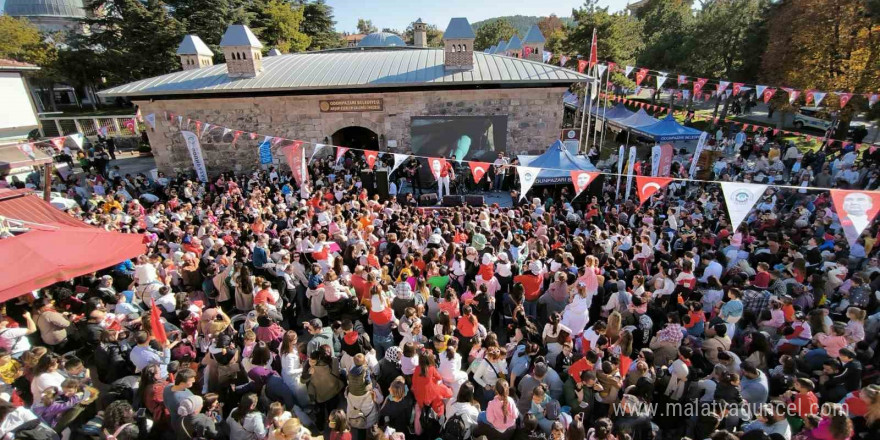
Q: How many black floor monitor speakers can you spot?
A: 3